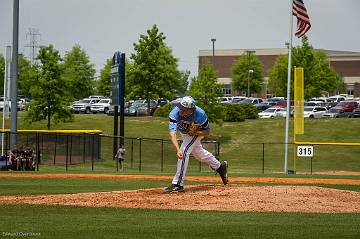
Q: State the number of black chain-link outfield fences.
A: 1